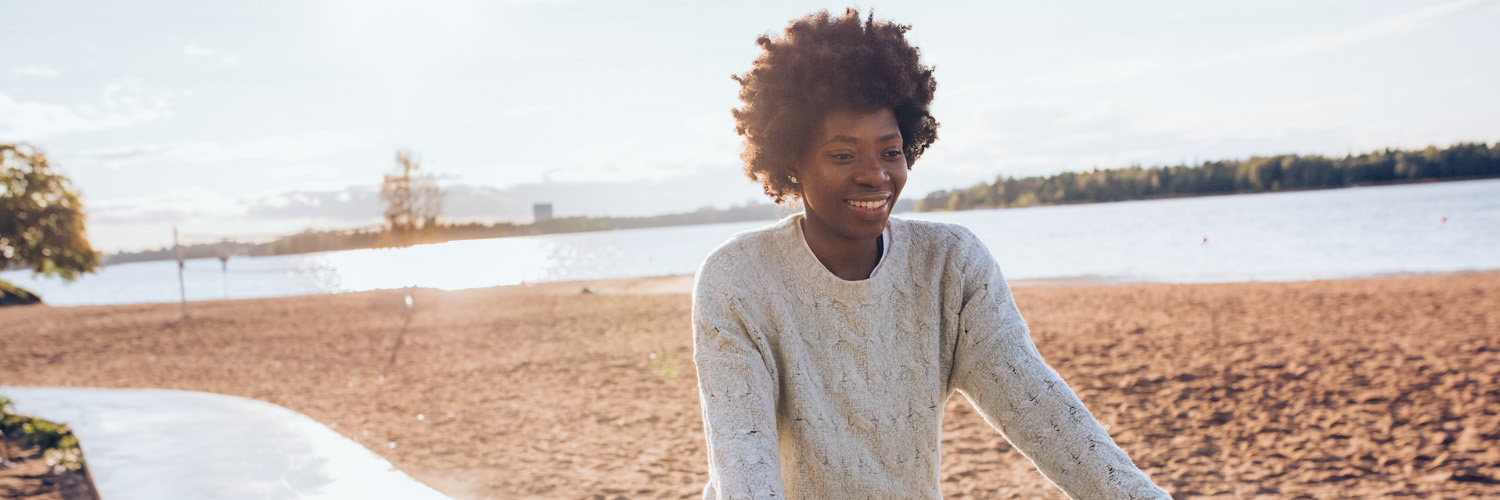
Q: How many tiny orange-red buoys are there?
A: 2